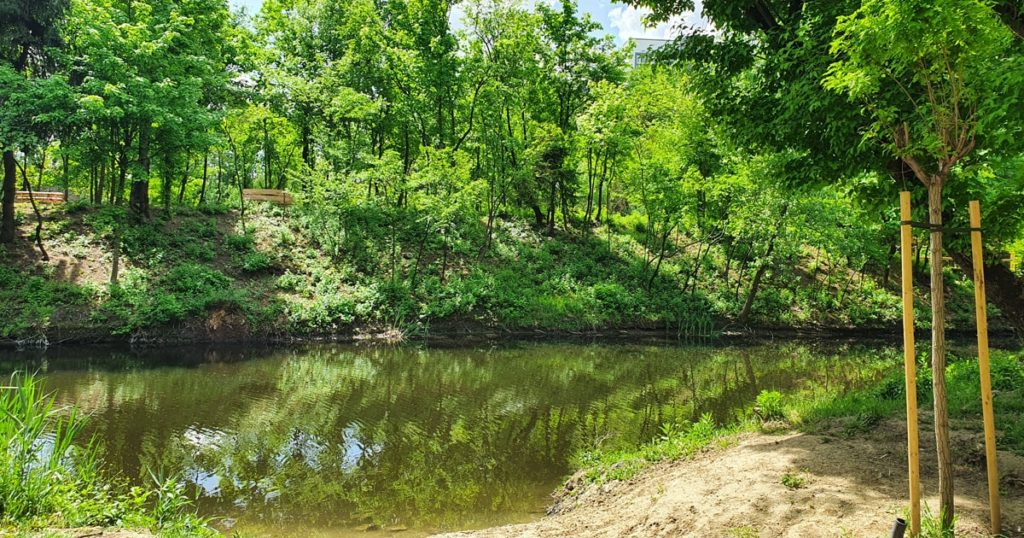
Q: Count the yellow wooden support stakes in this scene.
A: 2